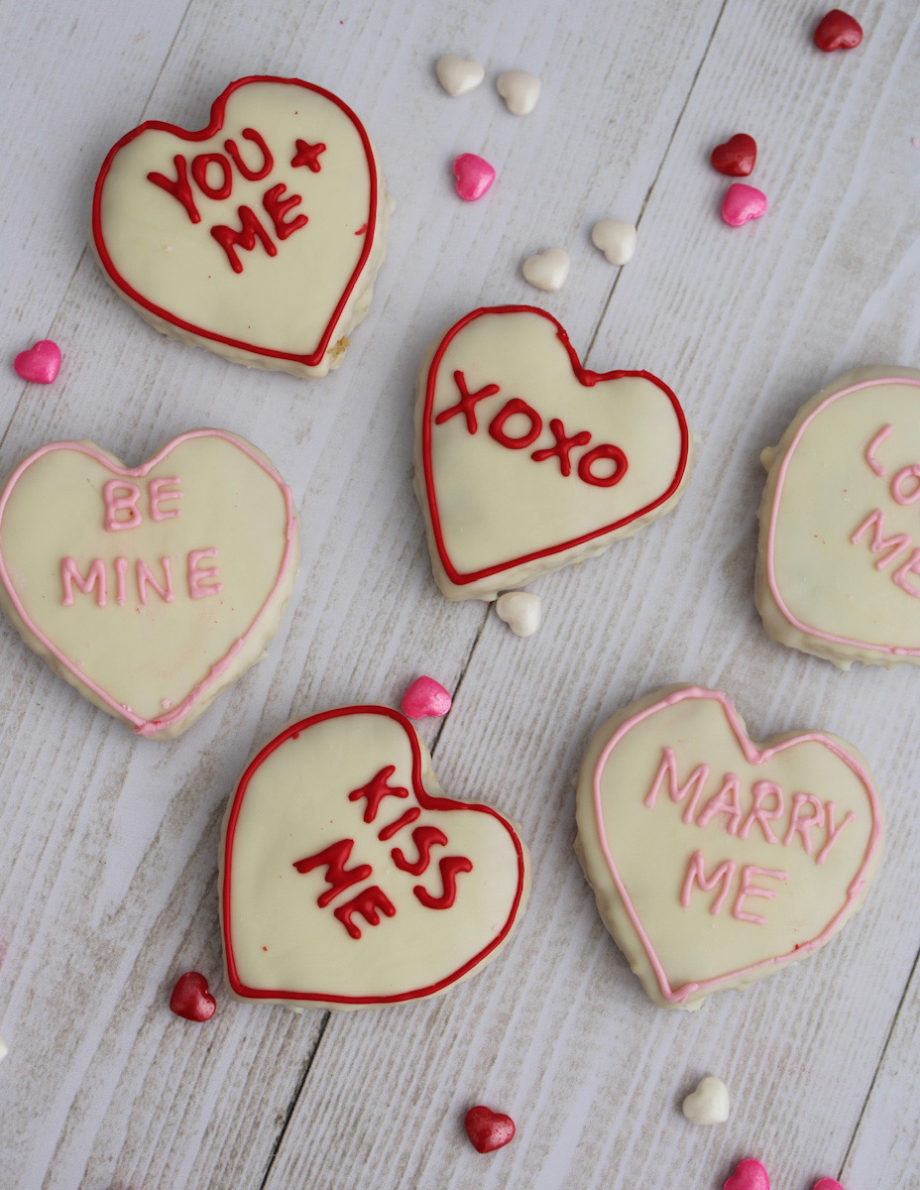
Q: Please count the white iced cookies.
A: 6